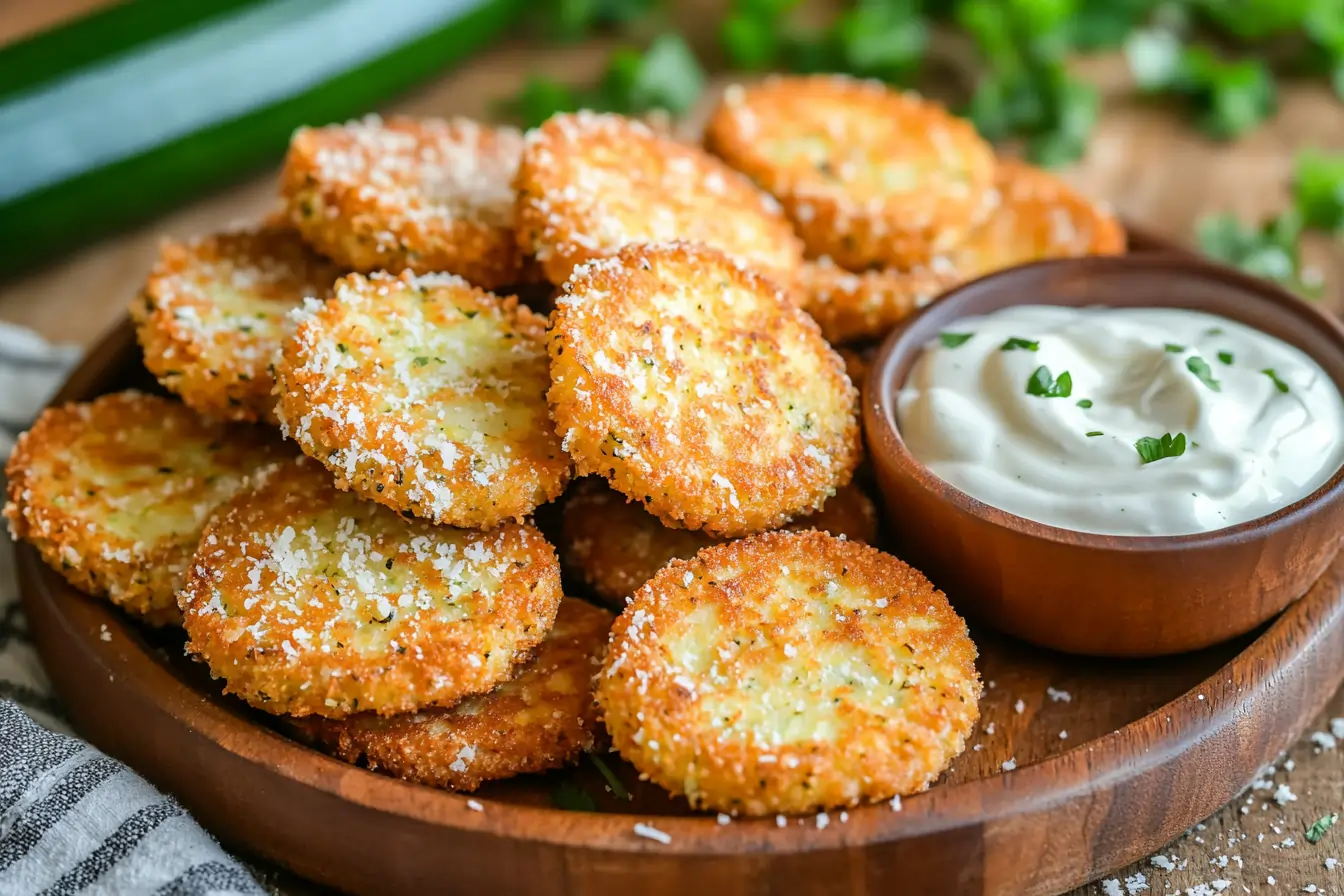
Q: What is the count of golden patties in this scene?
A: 13